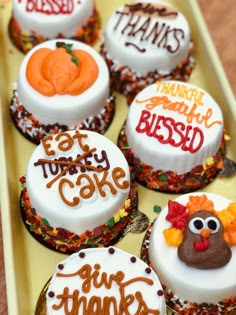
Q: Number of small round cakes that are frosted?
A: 7